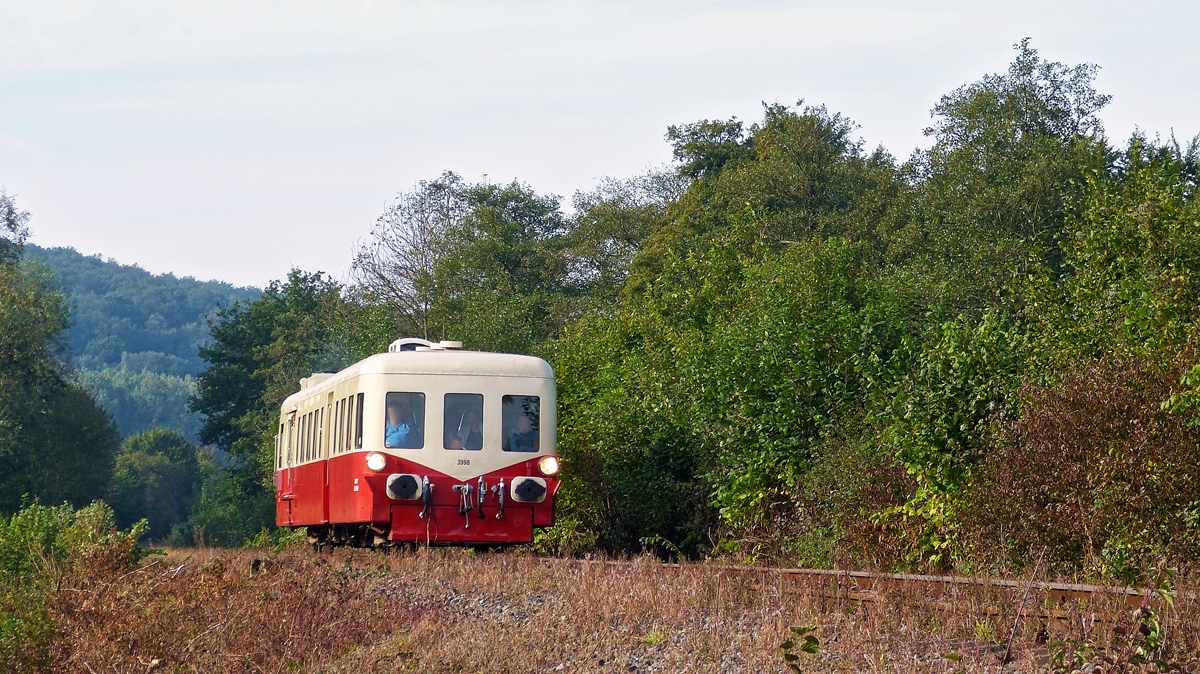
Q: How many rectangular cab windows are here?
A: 3